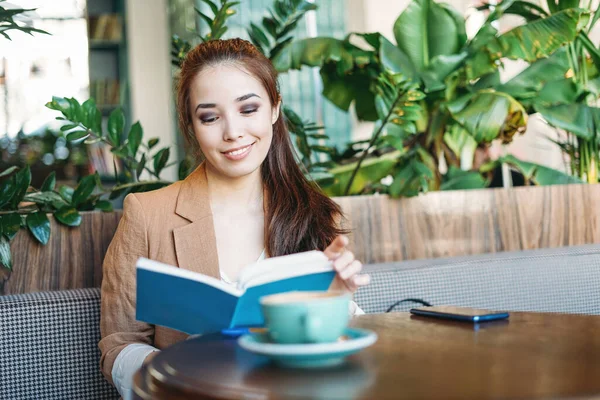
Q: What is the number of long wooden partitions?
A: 1